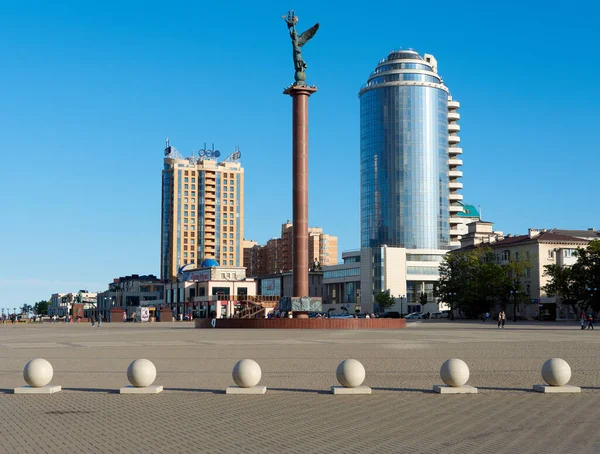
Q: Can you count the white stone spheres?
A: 6